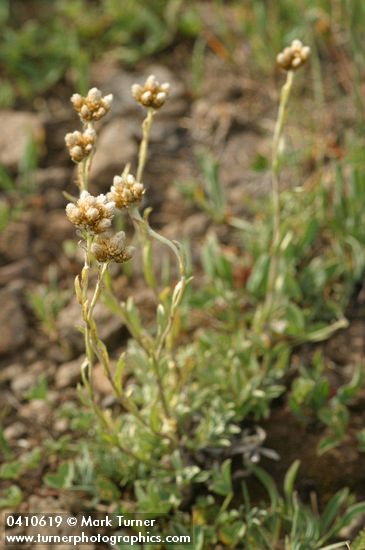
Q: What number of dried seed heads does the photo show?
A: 7